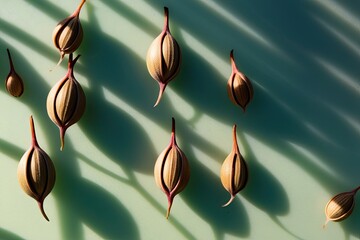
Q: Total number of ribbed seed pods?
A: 9